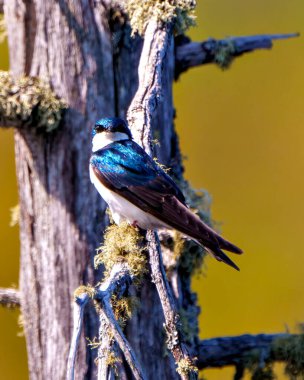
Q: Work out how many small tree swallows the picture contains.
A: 1